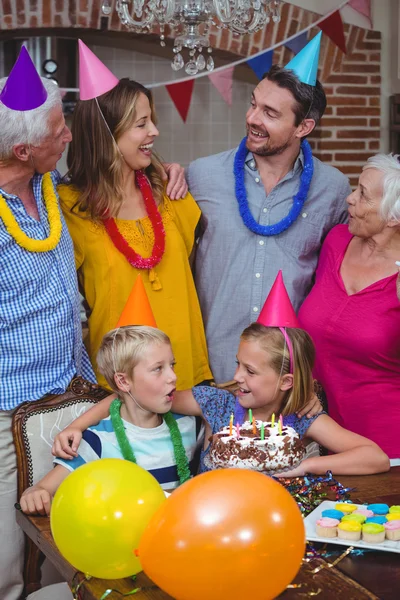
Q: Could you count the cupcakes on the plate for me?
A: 12